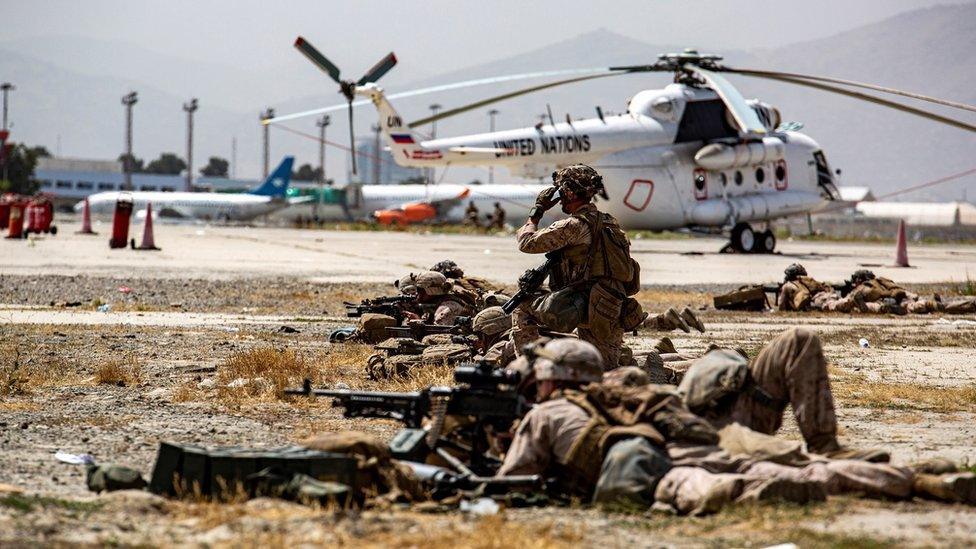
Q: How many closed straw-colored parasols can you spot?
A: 0